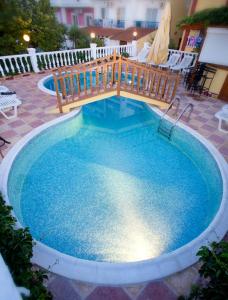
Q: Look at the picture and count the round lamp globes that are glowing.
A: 3